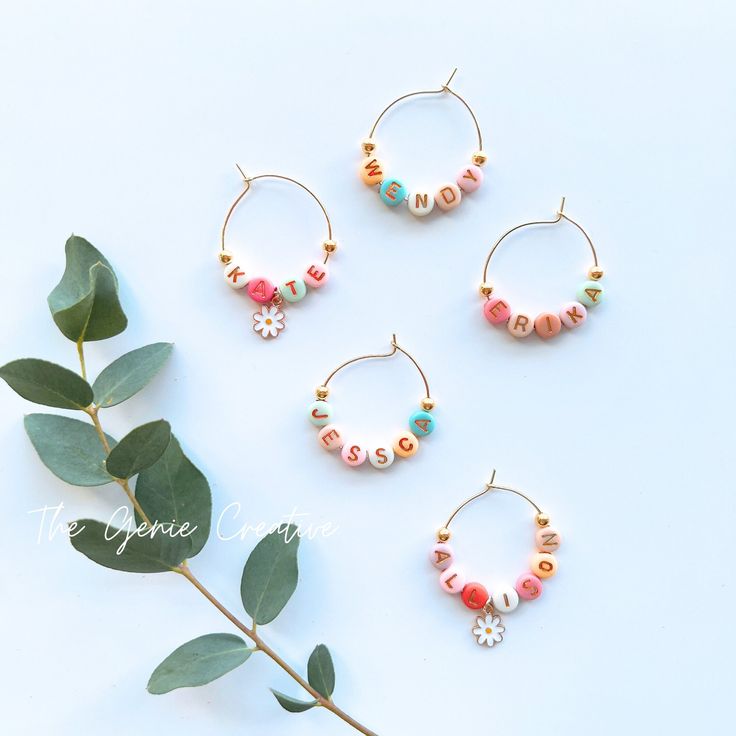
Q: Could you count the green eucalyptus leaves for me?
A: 12